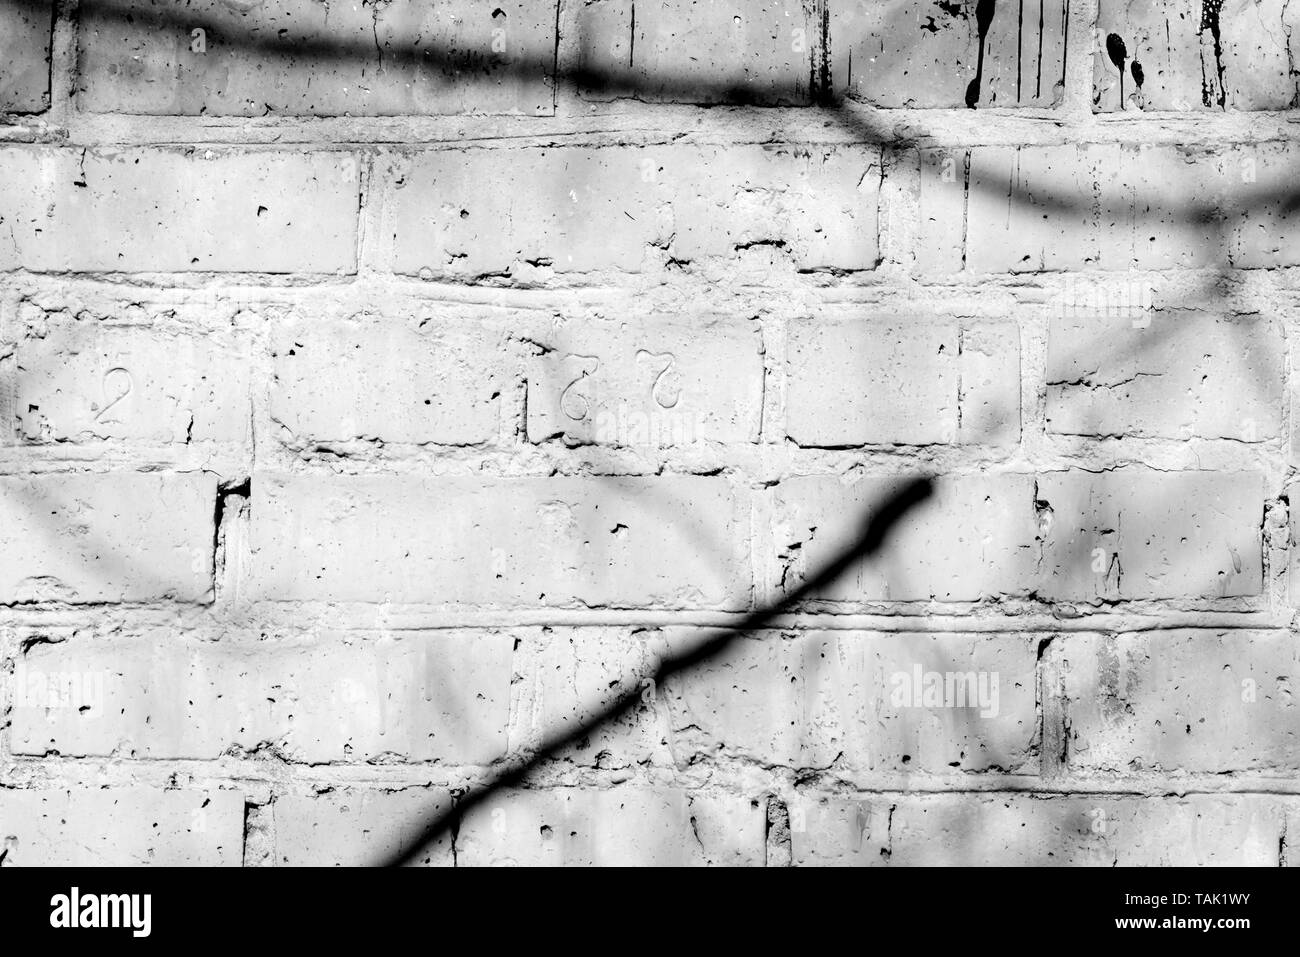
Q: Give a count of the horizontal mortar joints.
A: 5